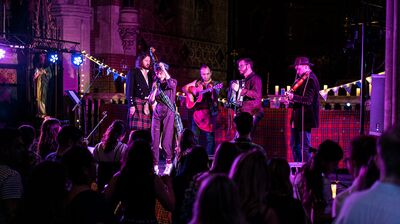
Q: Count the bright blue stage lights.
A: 2